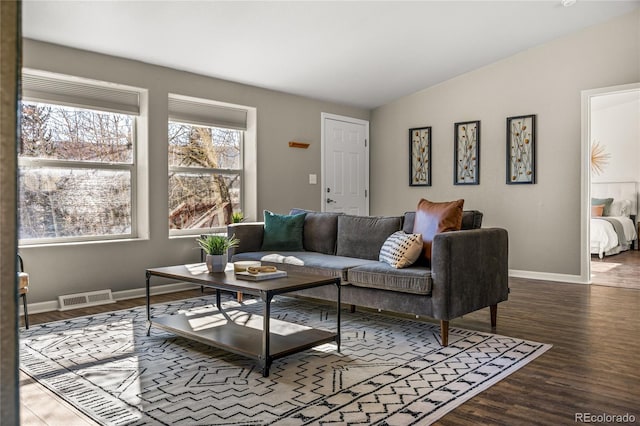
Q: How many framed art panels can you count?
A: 3